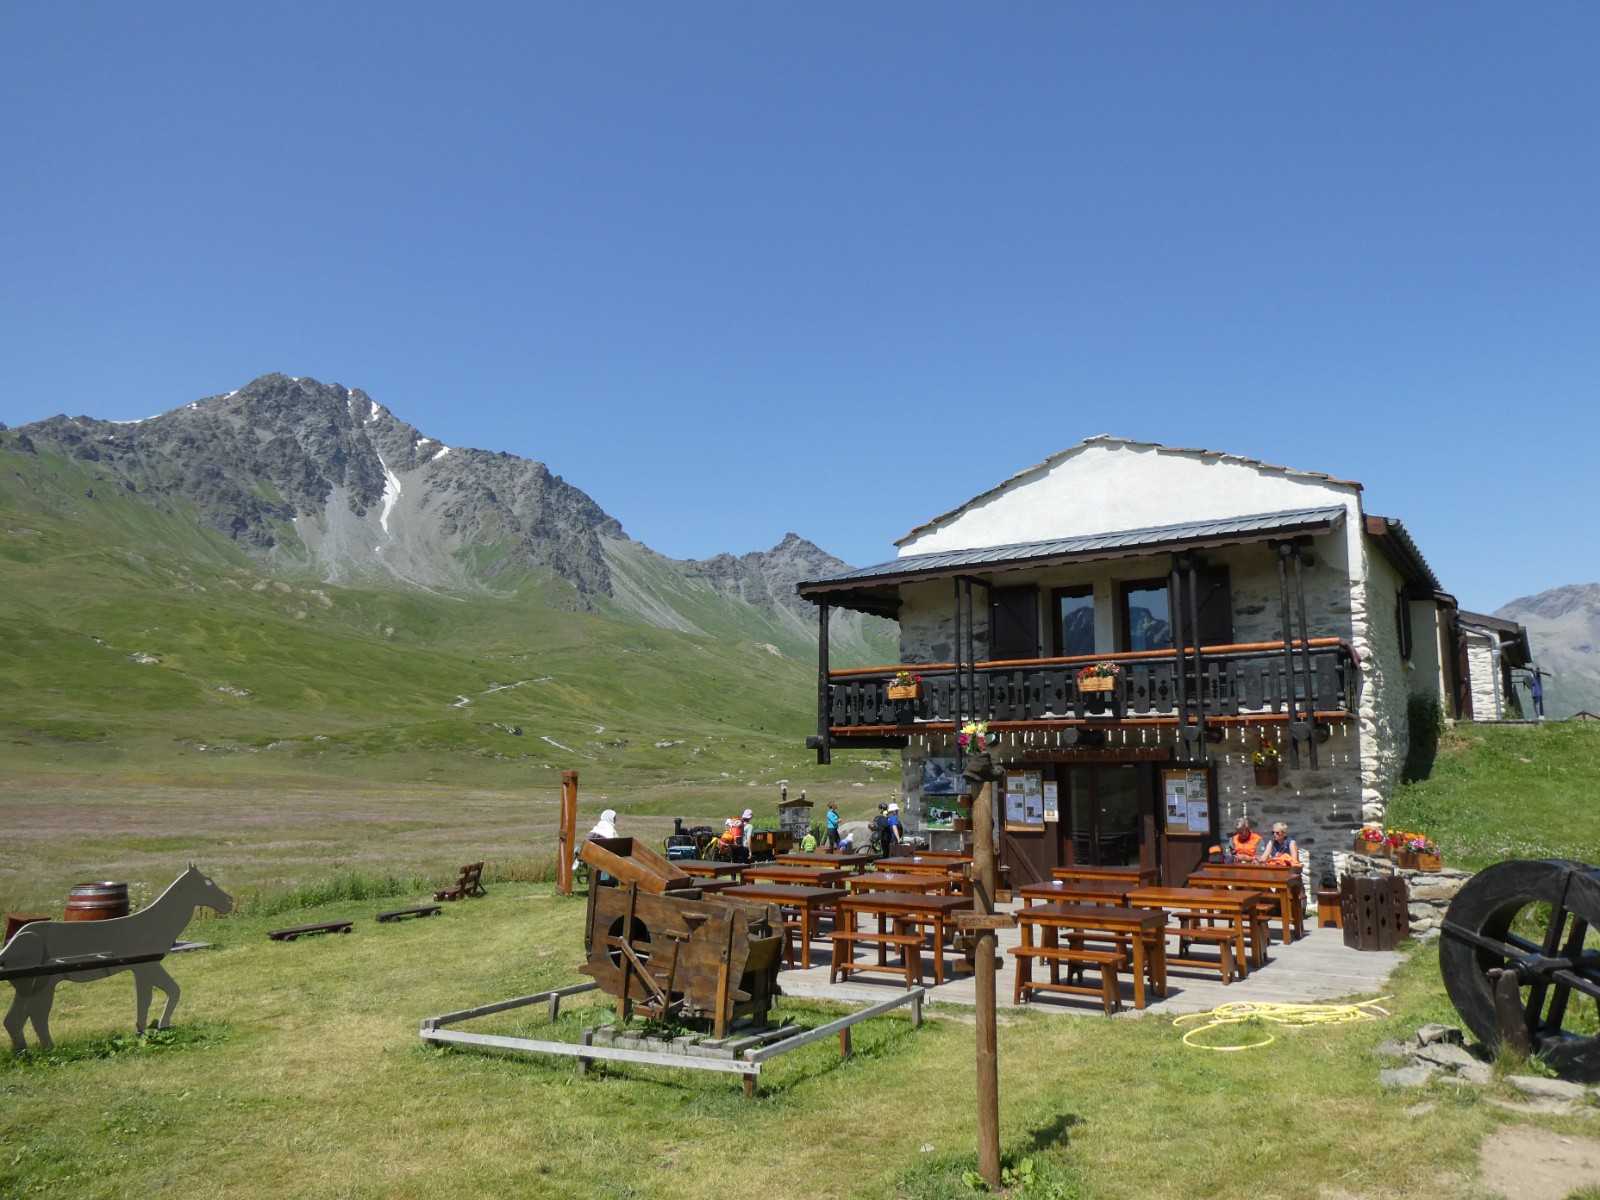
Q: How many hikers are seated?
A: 2